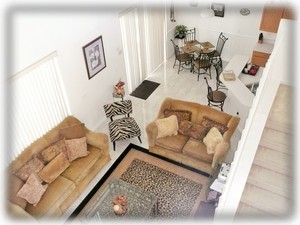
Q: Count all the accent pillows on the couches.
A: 12